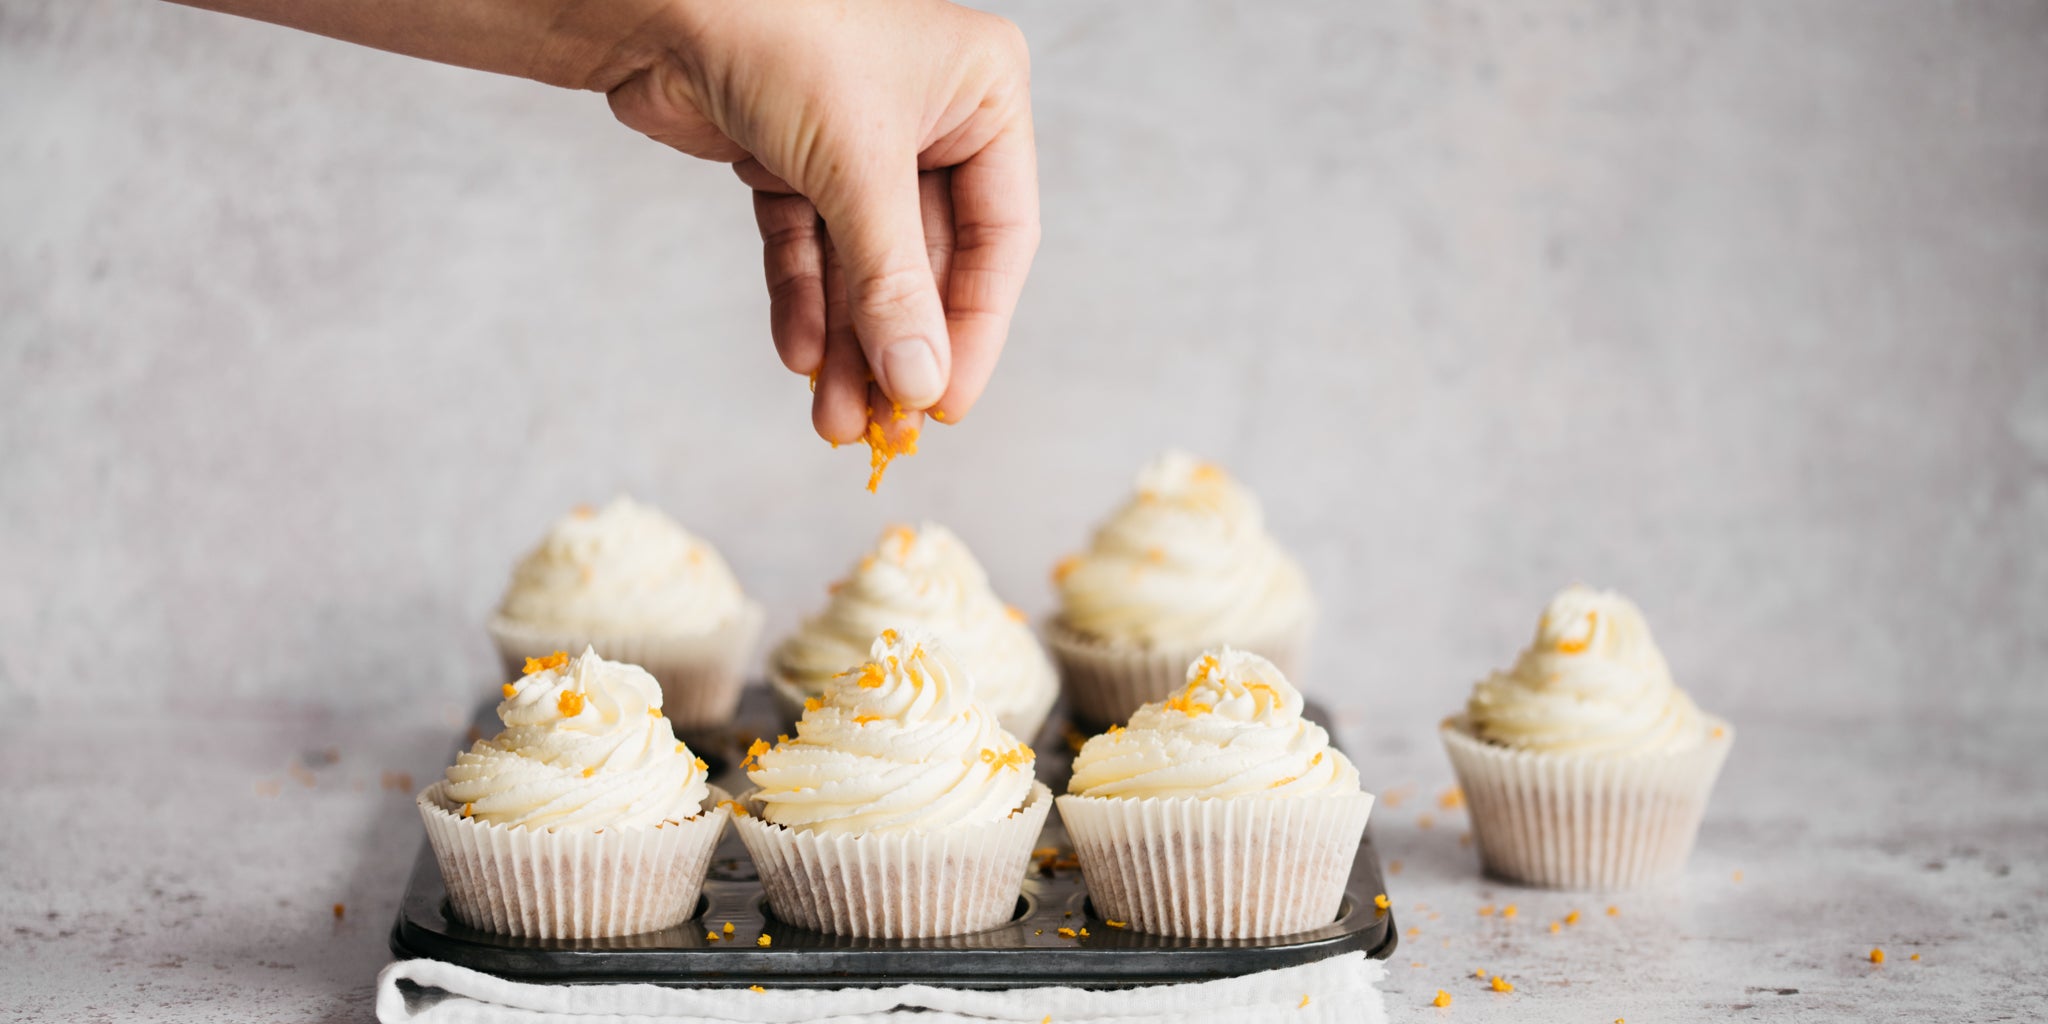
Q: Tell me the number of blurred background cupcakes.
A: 4